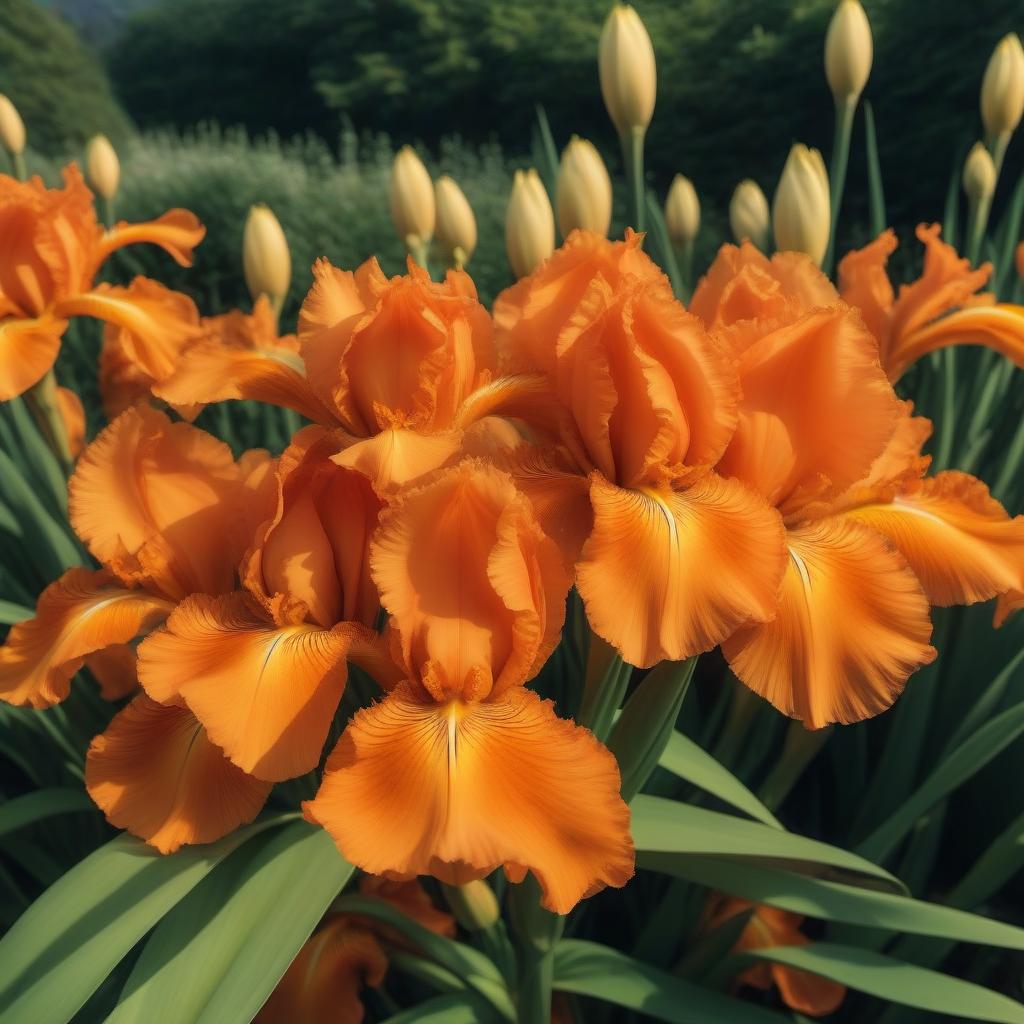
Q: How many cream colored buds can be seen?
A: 14